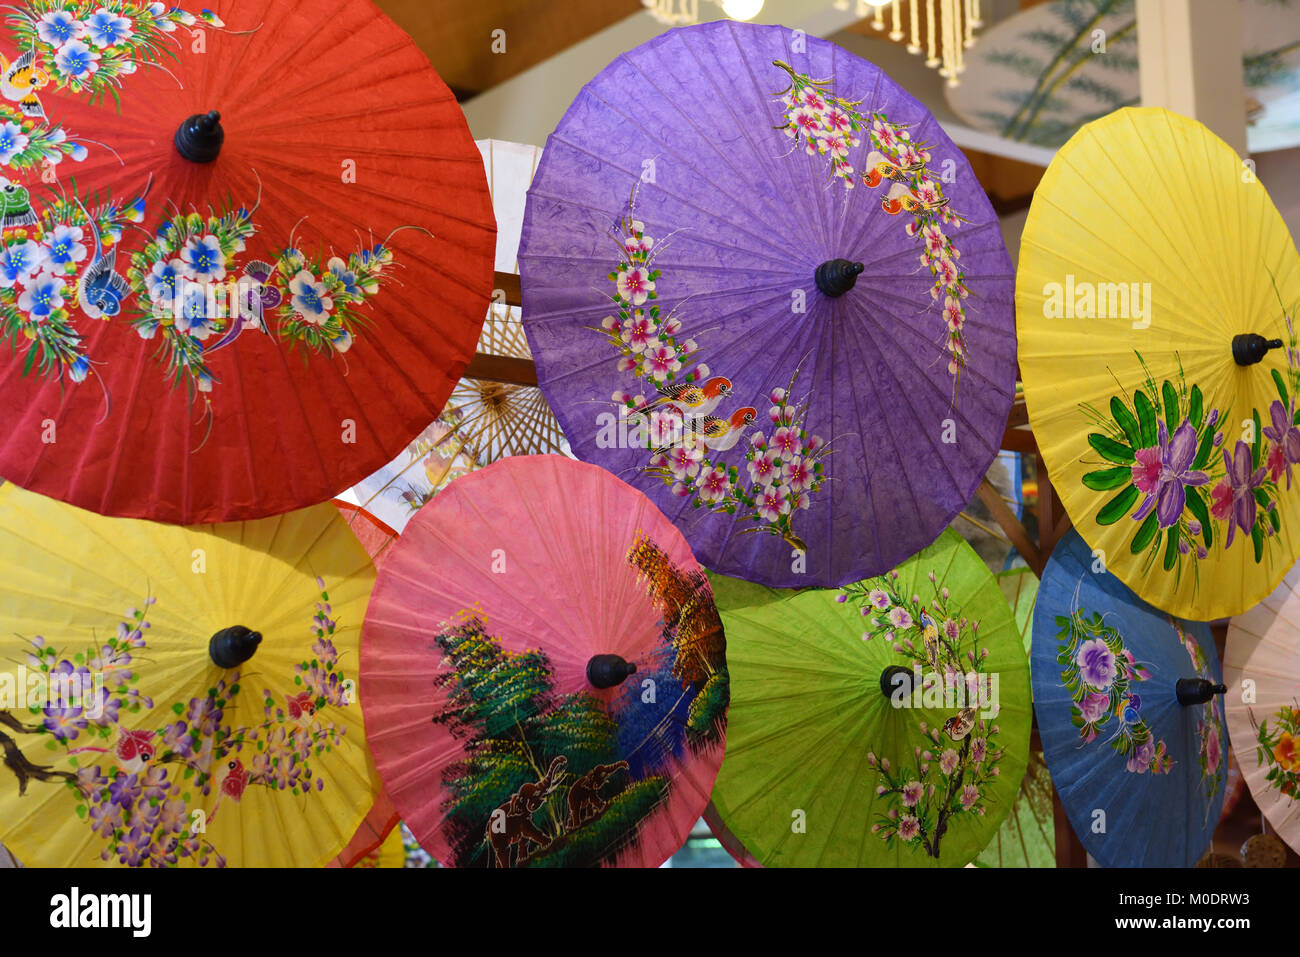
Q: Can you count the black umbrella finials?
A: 7